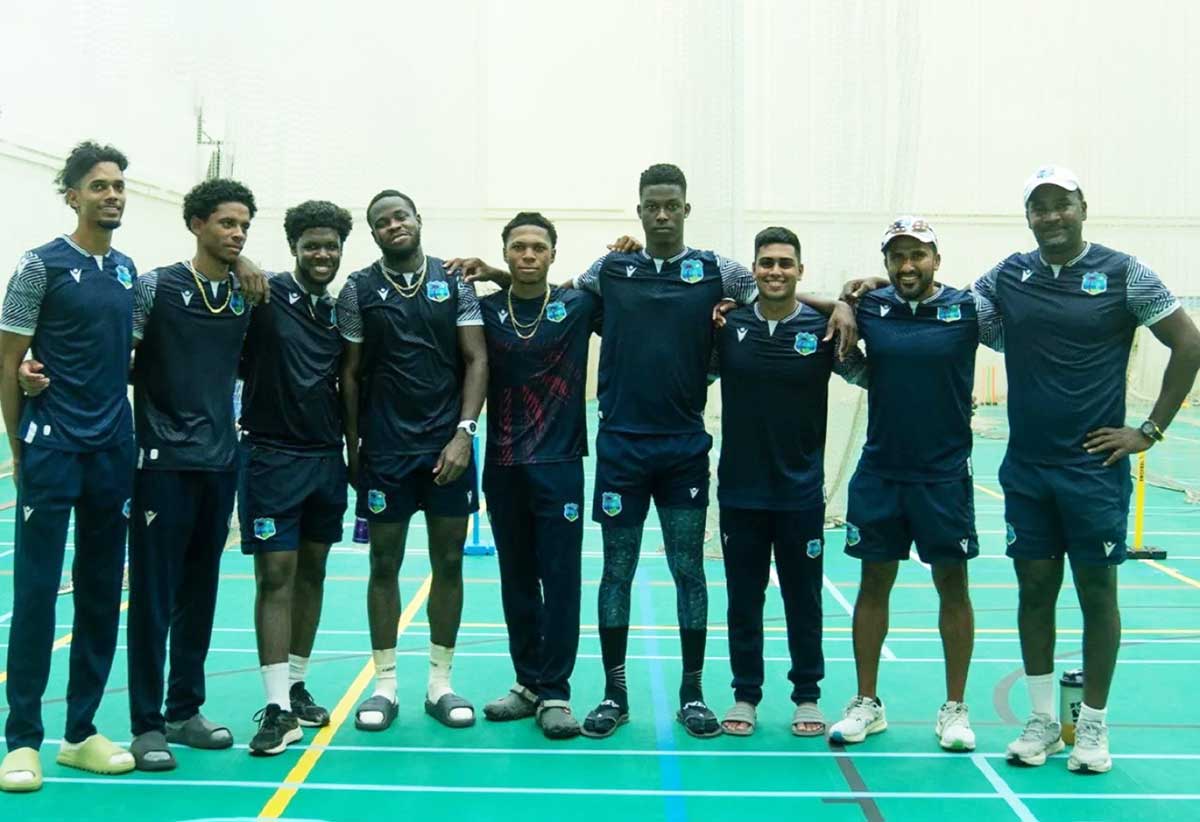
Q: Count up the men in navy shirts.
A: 9